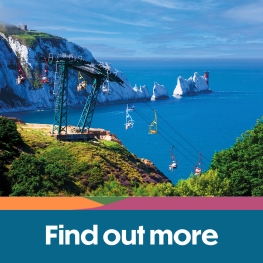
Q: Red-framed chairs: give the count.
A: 4